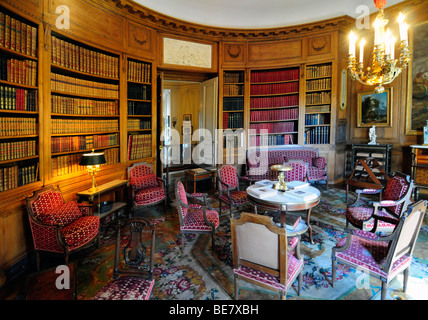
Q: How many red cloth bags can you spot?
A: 0